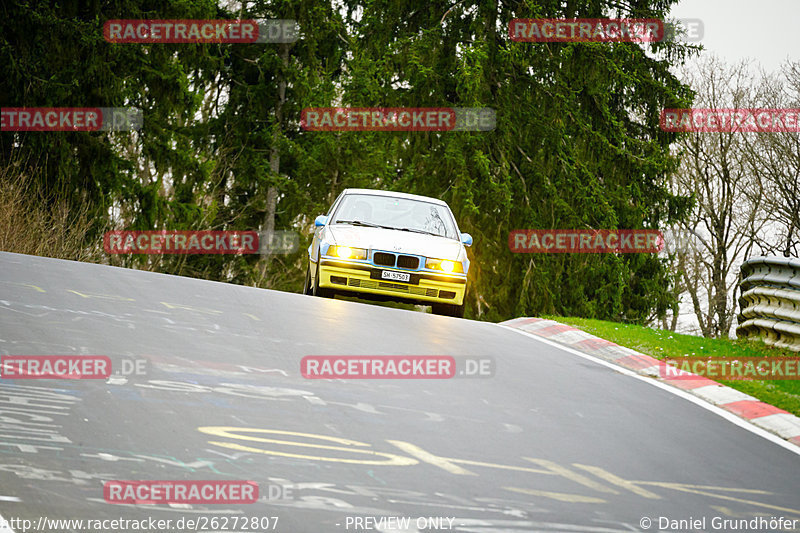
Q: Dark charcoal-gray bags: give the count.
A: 0